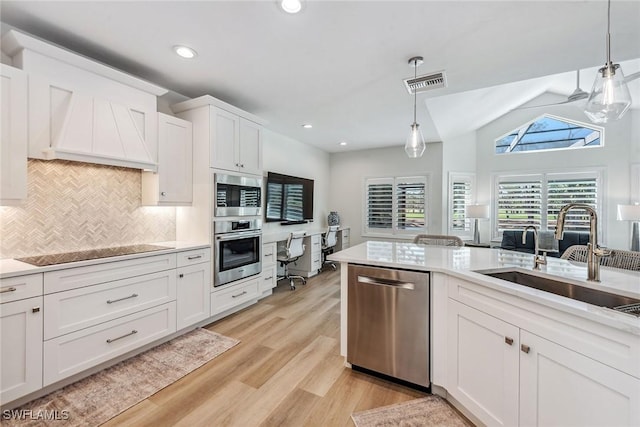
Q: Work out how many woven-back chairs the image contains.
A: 2